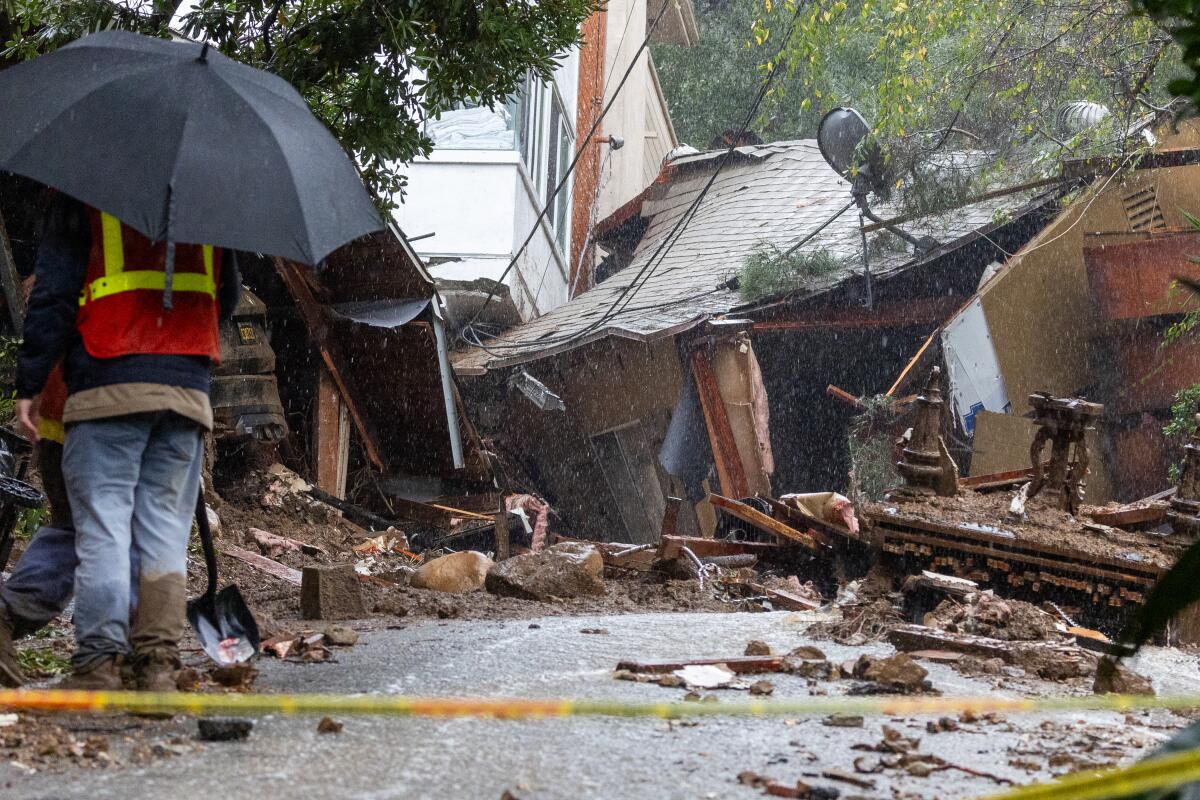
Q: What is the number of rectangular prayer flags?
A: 0